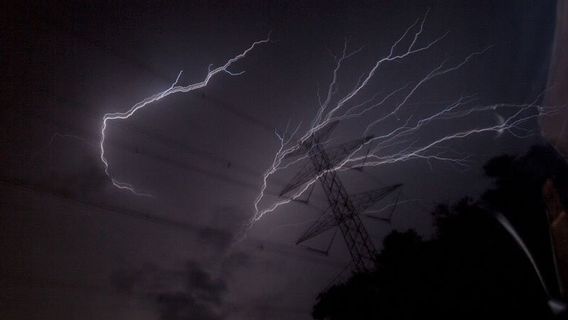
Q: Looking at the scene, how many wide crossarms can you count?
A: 2